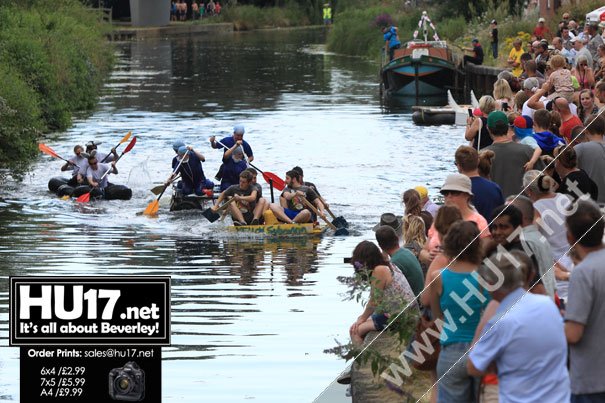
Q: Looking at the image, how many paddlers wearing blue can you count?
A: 4